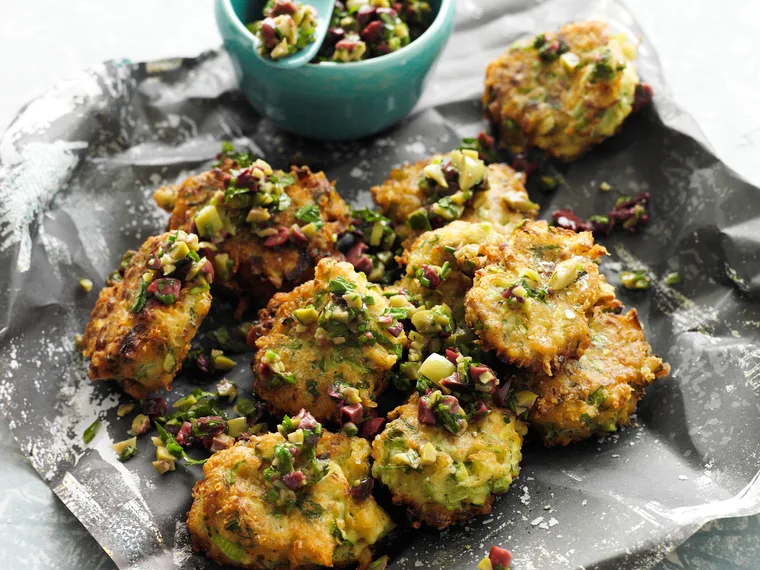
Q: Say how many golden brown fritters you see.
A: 10